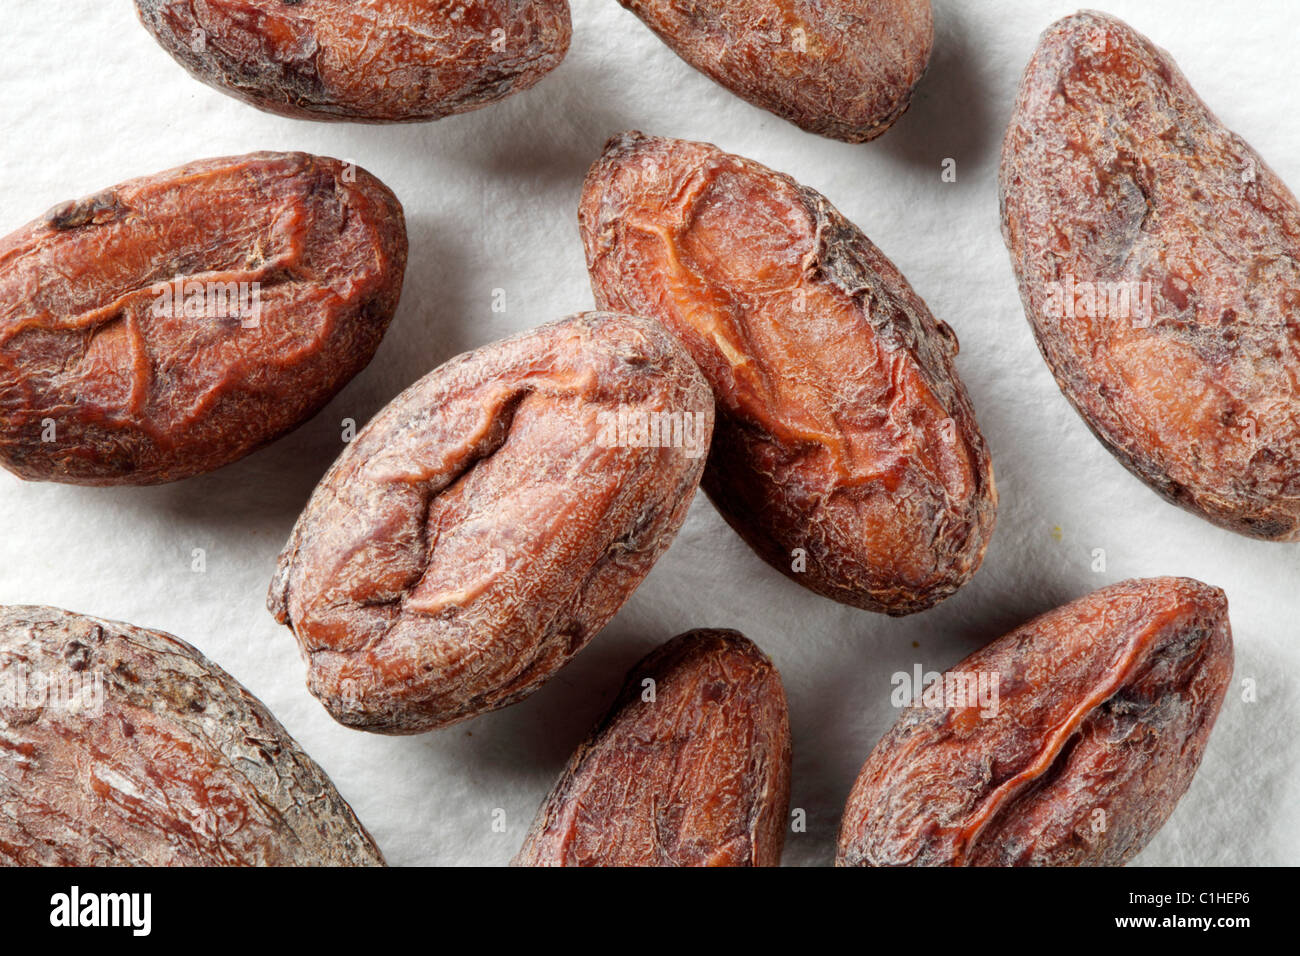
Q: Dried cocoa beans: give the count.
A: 9